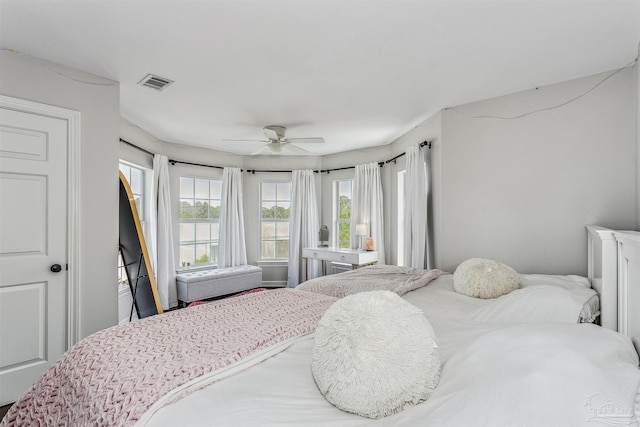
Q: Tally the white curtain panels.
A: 5